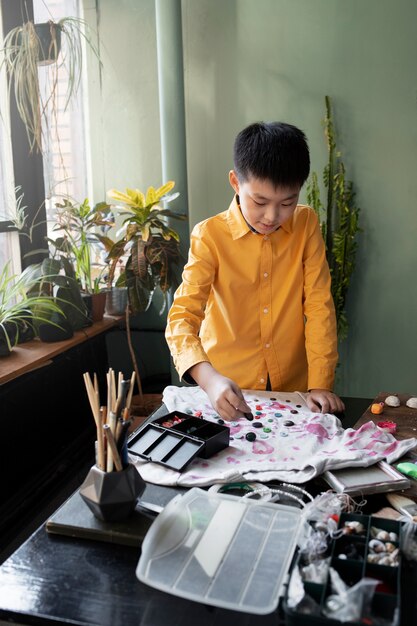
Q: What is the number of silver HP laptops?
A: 0